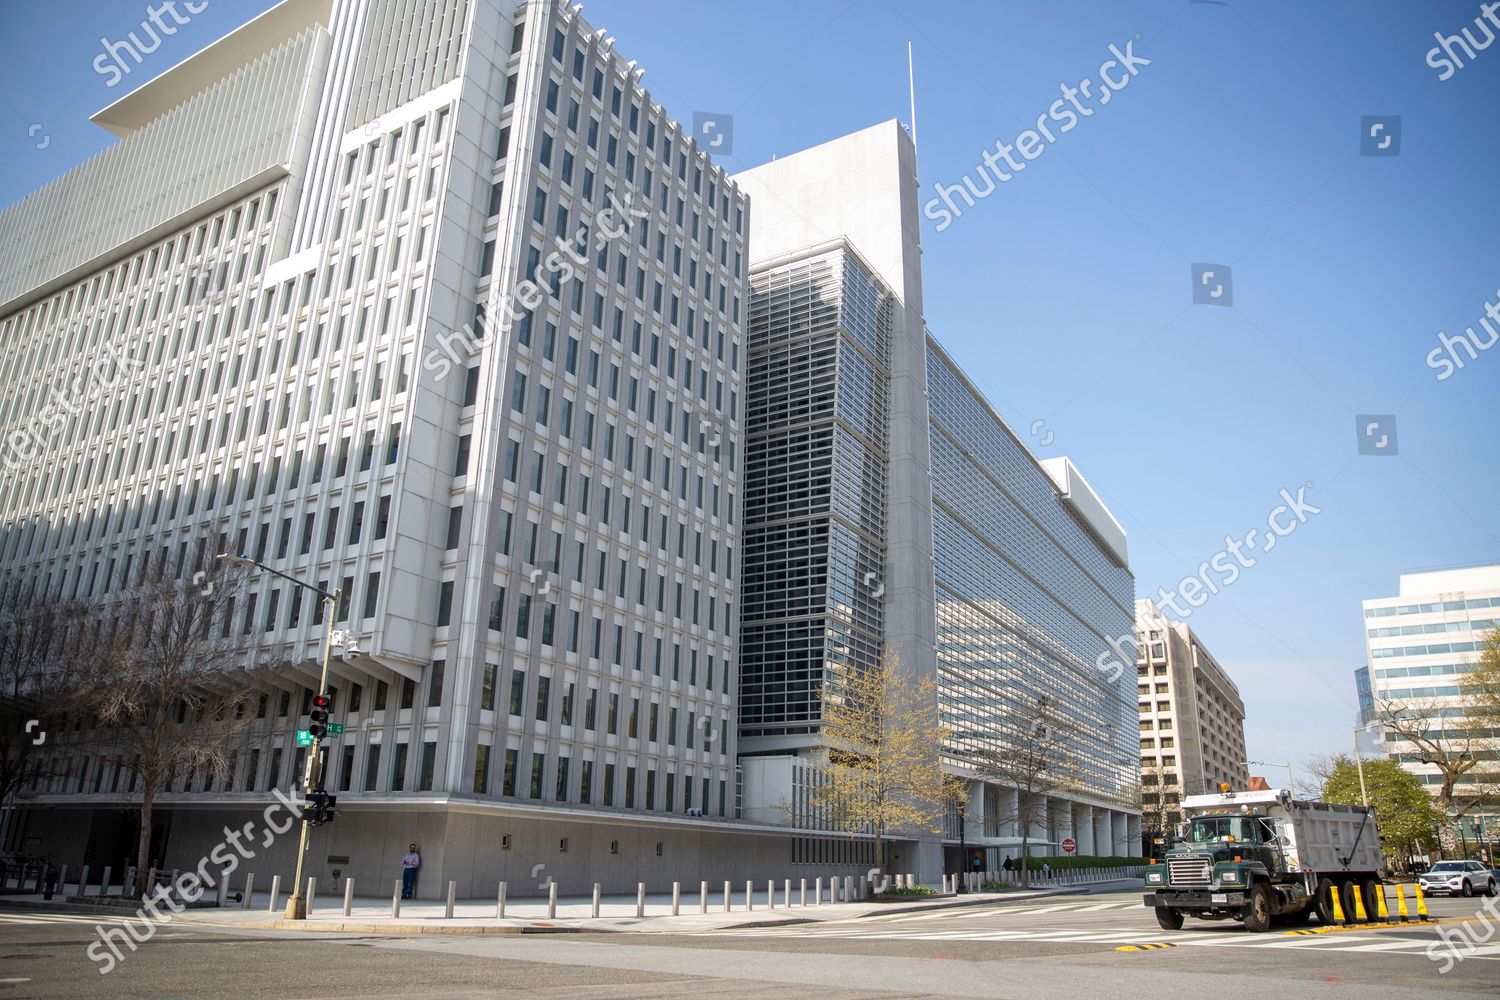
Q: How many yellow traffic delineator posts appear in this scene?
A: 5